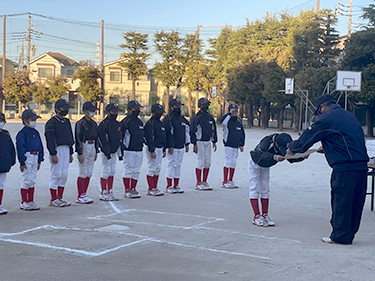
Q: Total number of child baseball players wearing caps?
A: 11